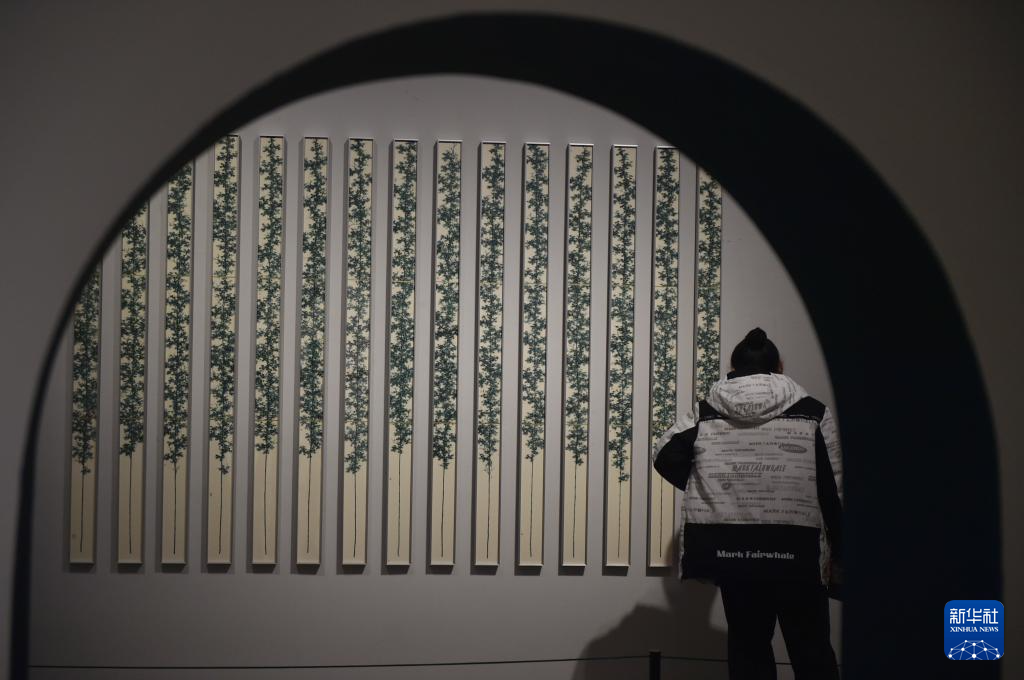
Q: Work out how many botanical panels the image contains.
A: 15